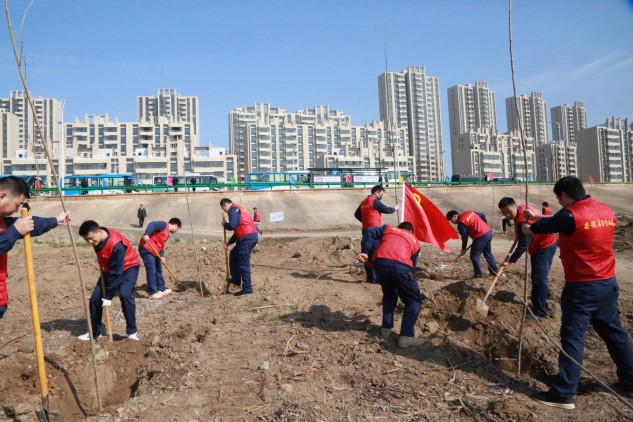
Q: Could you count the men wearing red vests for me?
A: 11